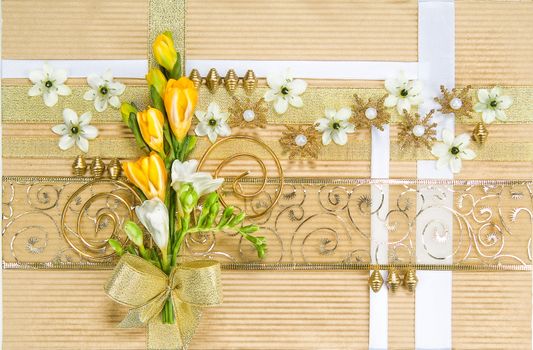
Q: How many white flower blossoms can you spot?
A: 11